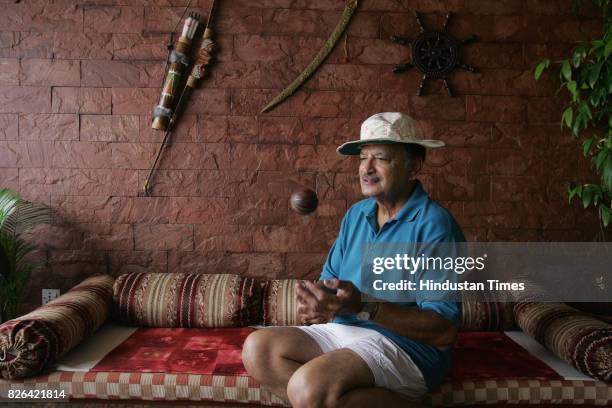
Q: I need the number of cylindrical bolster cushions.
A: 5